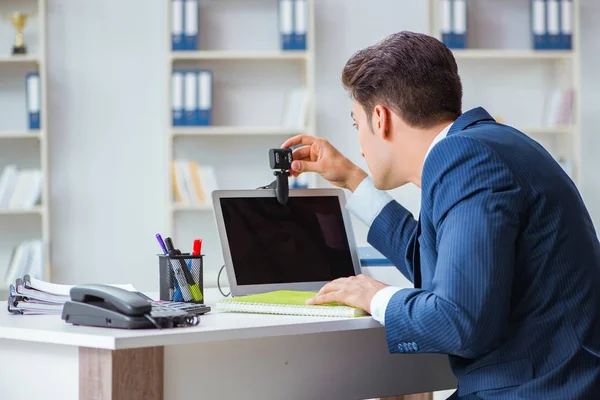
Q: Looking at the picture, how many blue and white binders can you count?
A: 13